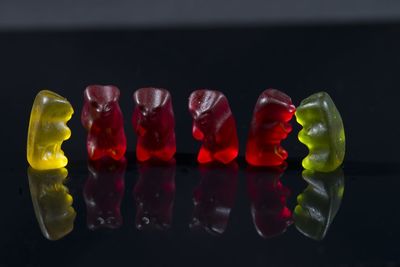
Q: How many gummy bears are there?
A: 6